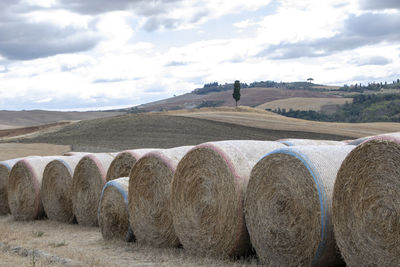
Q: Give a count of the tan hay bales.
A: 10